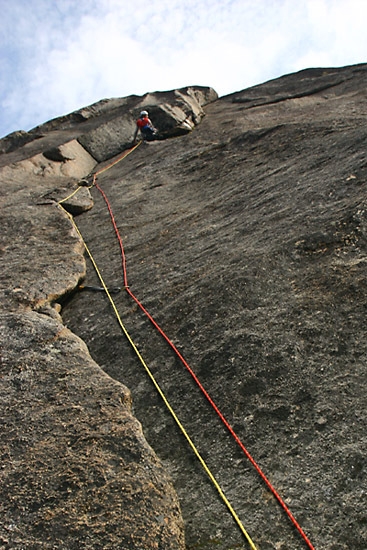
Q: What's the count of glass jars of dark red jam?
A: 0